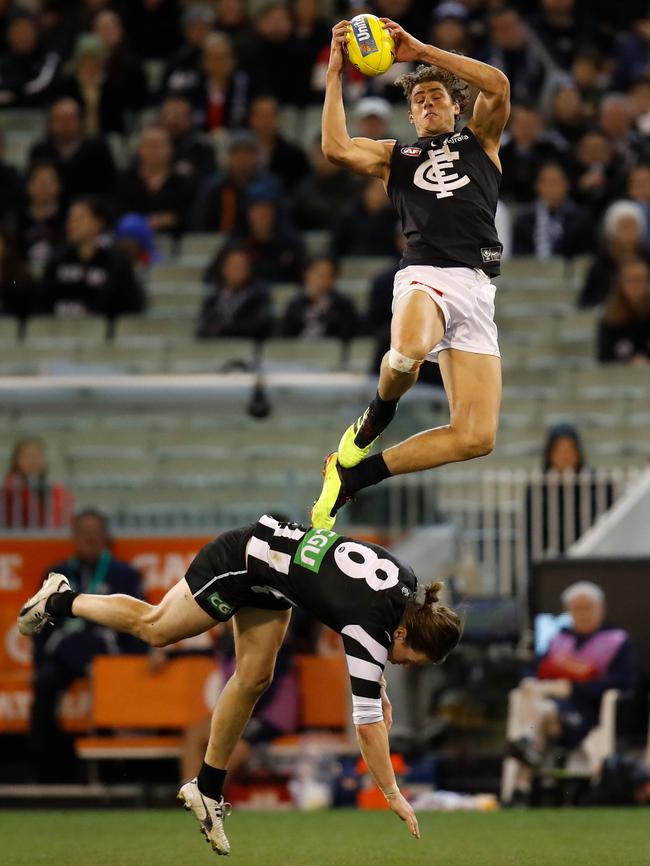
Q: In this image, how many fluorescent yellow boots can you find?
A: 2